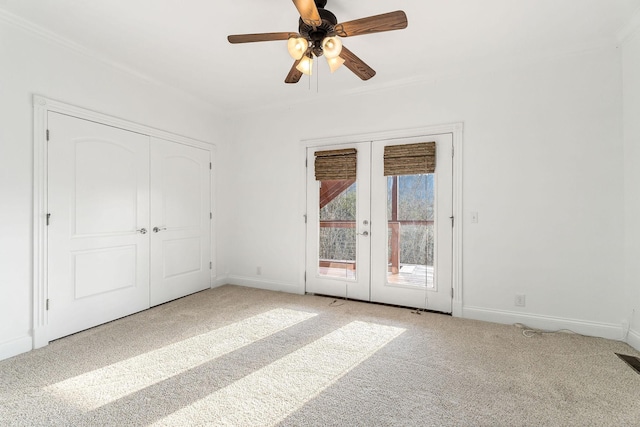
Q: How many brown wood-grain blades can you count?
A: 5